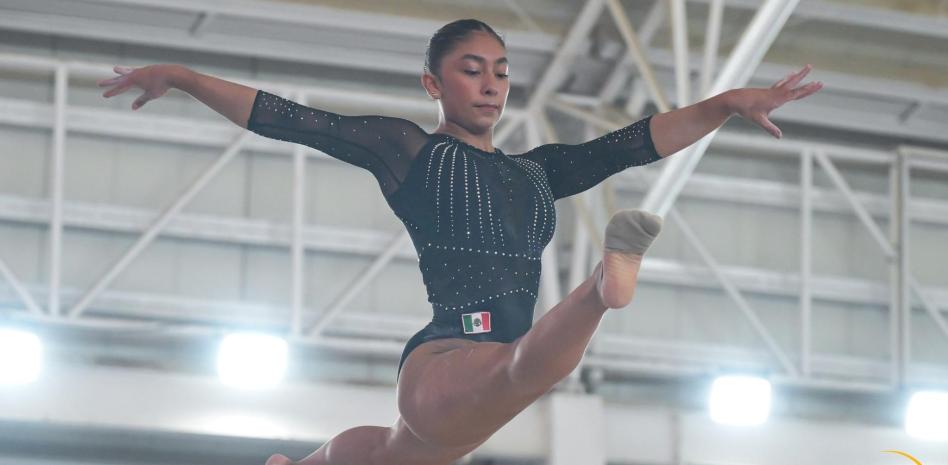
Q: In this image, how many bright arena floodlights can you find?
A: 4